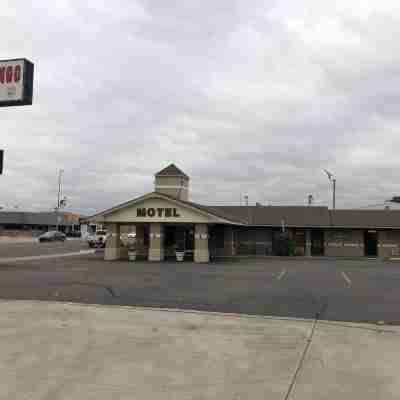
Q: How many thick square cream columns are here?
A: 3